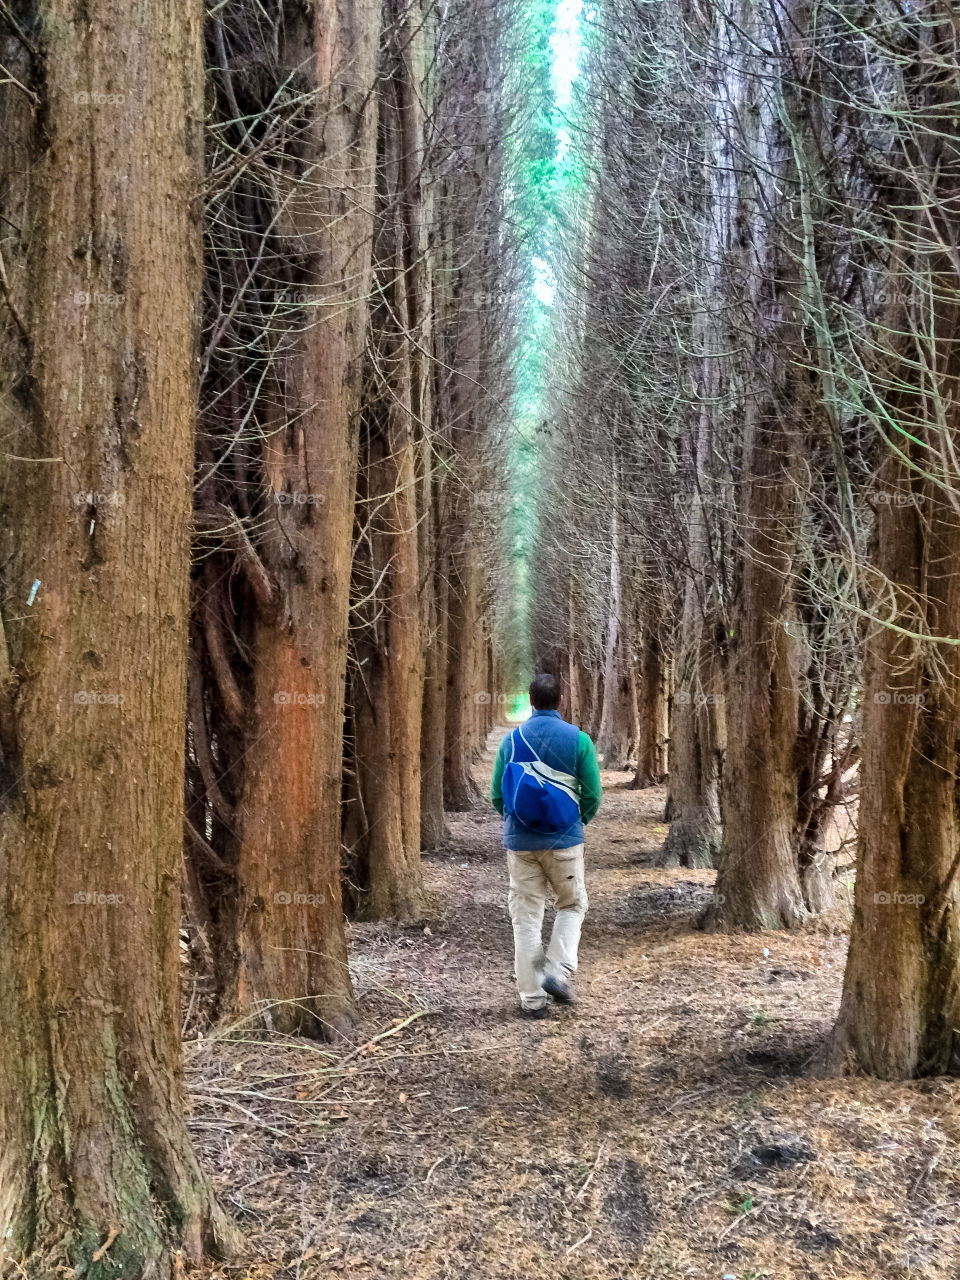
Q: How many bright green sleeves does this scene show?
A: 2